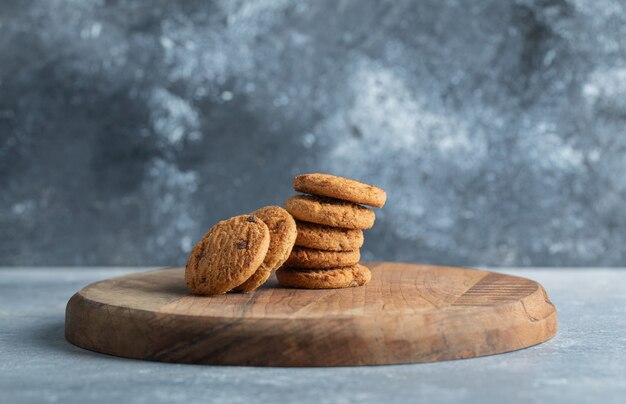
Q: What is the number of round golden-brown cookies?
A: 7